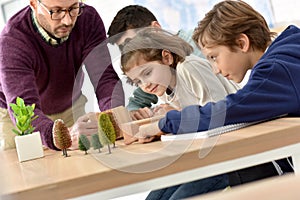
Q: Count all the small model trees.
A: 5